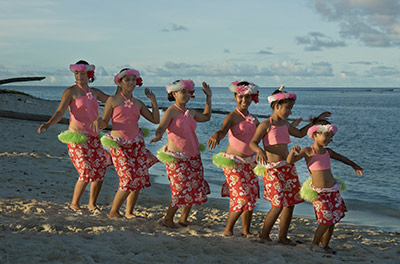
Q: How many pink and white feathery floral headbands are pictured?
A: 6